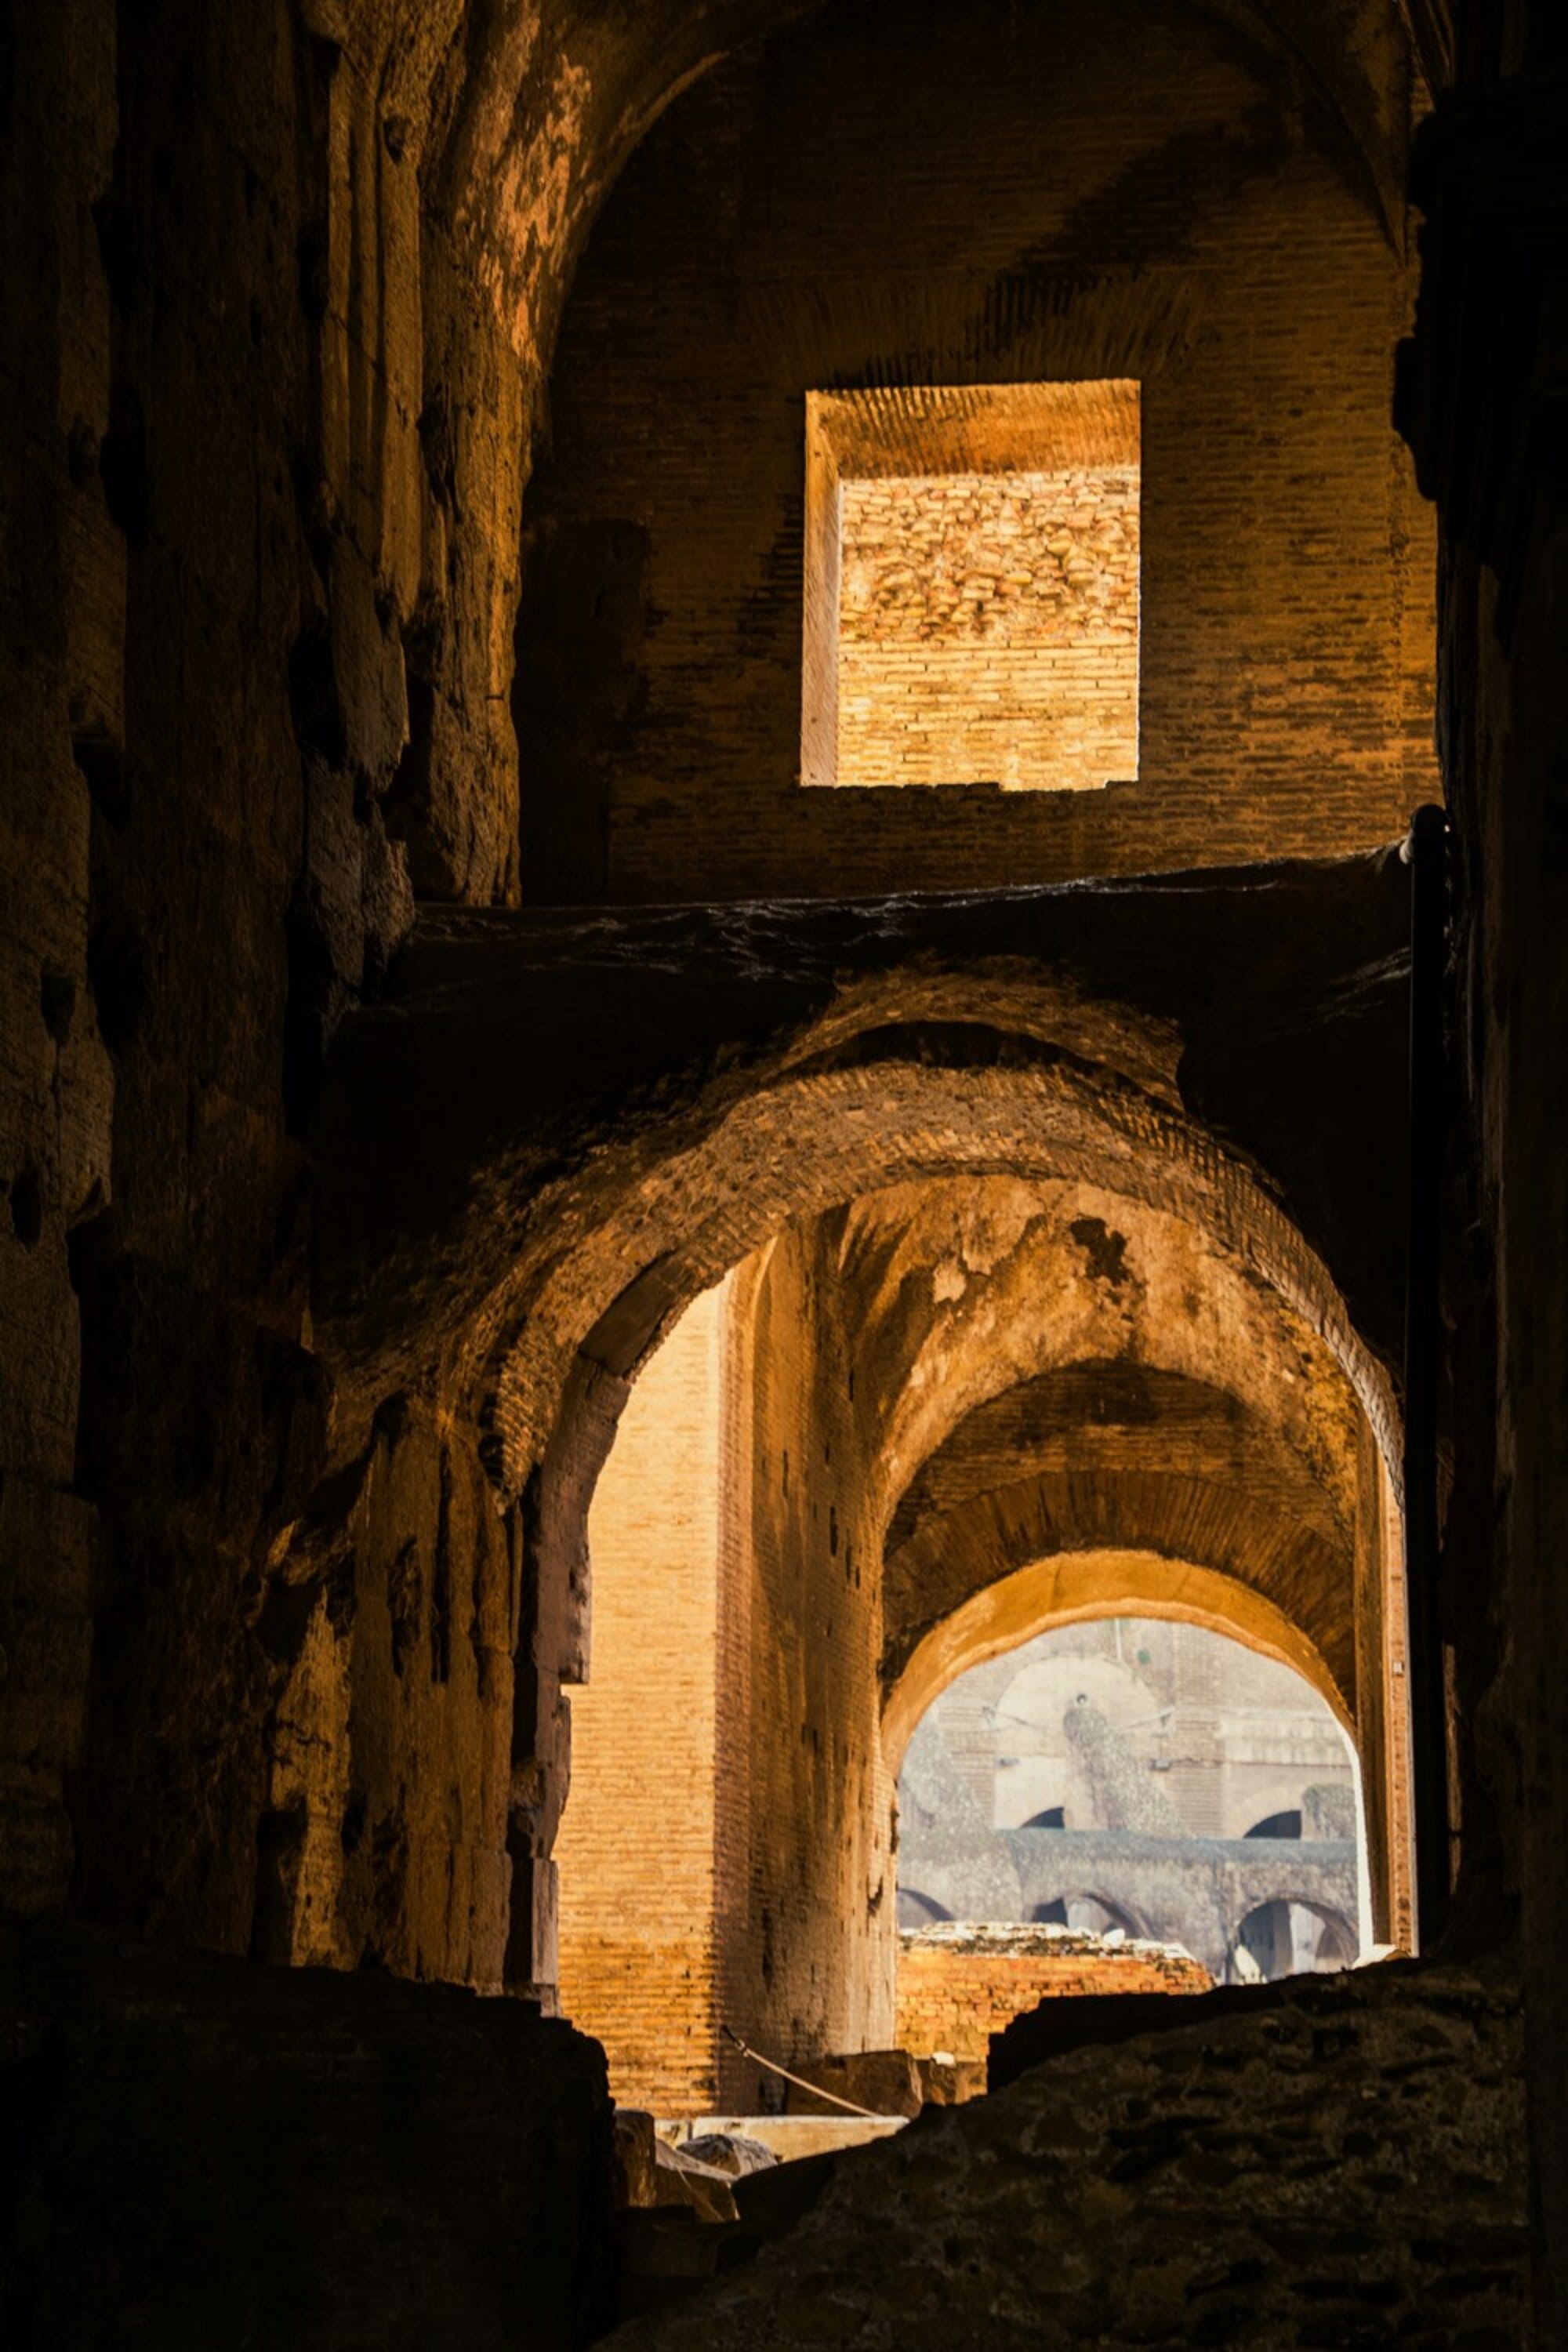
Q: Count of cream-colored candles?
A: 0